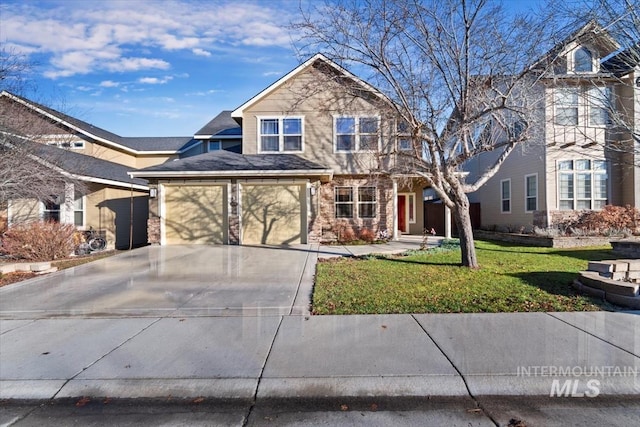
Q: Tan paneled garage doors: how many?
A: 2